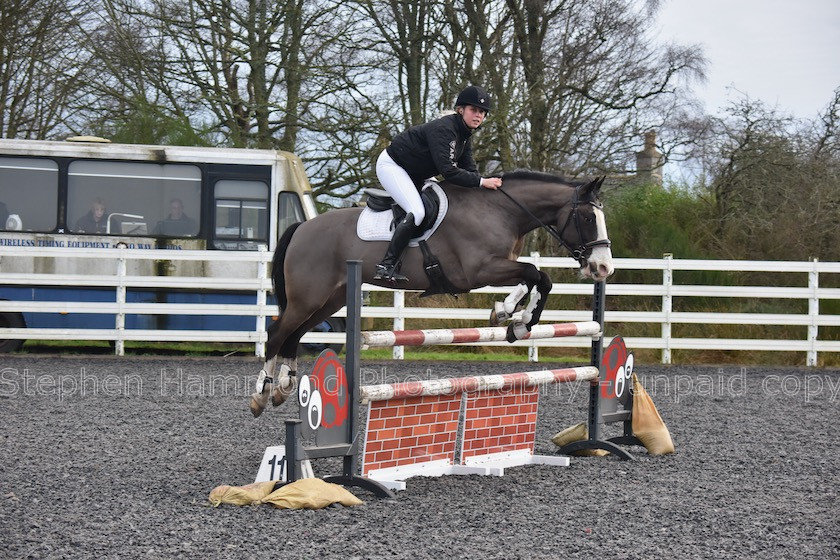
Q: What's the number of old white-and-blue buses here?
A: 1